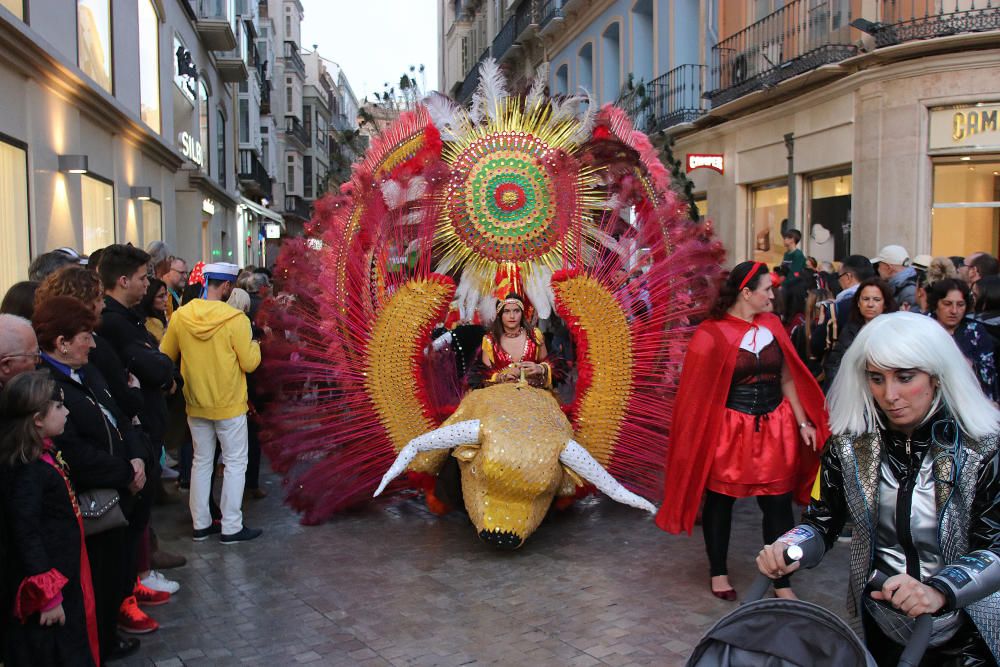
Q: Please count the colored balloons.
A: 0